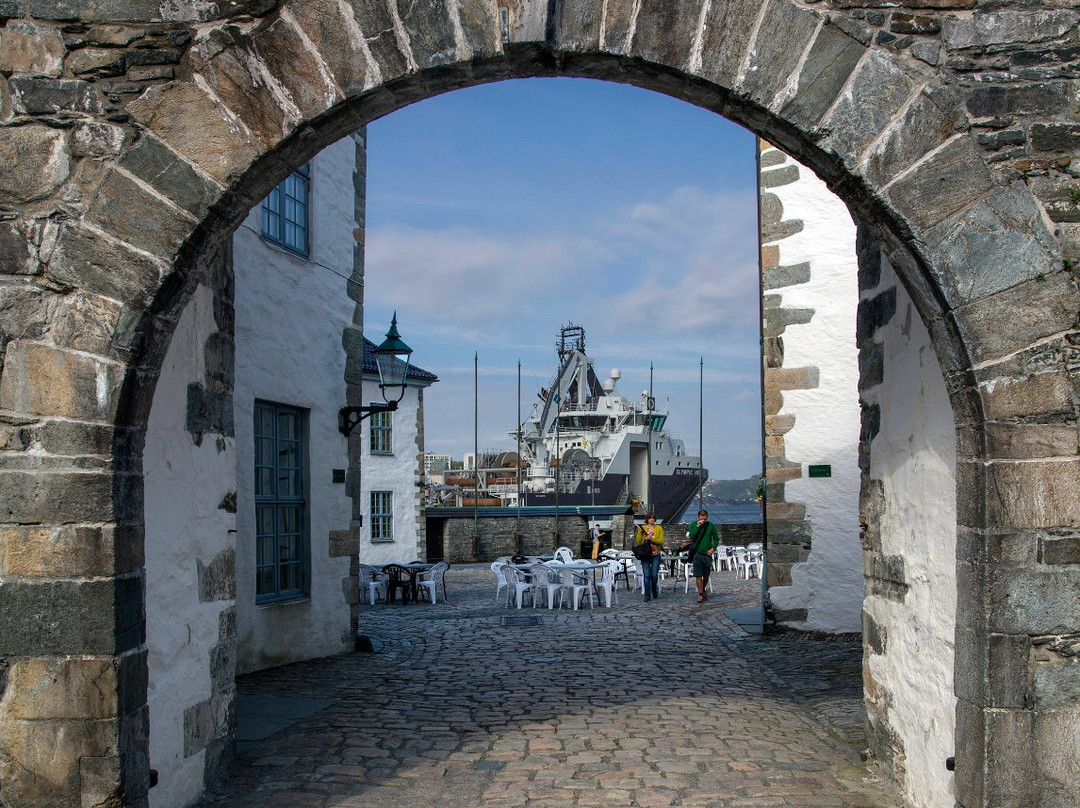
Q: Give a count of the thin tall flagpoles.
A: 5